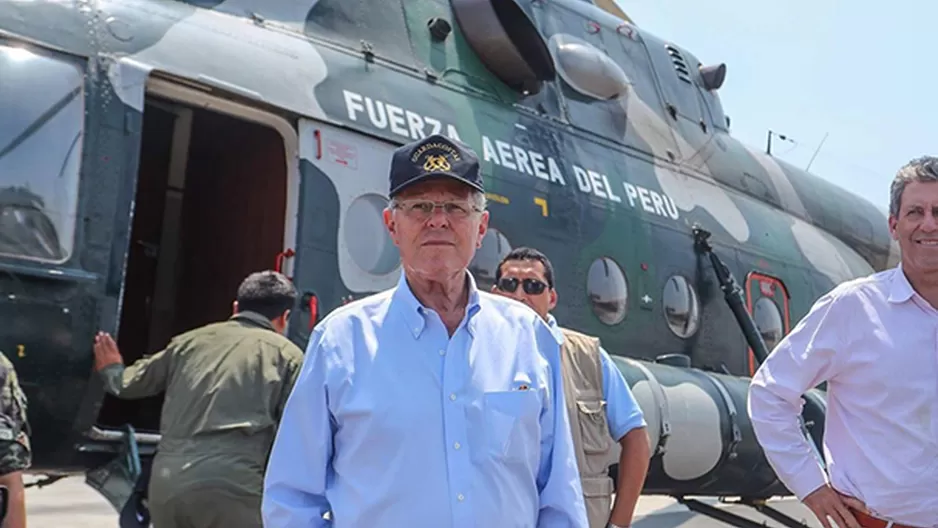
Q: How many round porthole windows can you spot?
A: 5